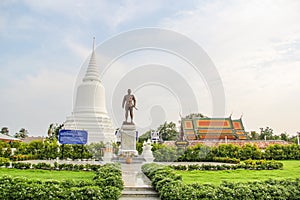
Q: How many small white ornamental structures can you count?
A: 2